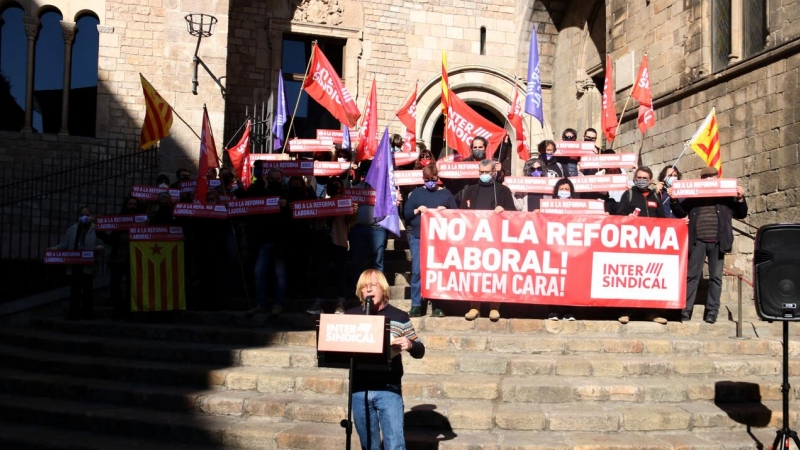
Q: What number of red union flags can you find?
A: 9